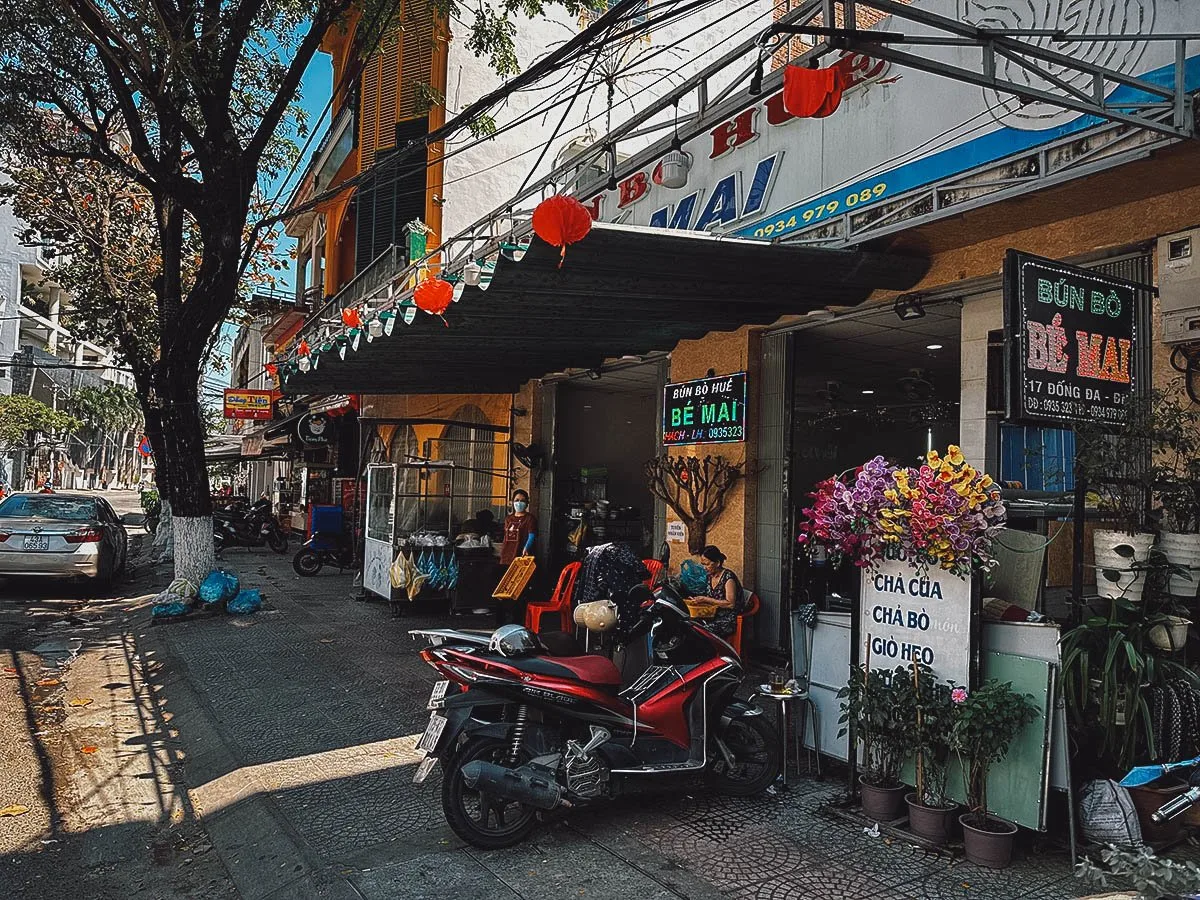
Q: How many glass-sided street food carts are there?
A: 1